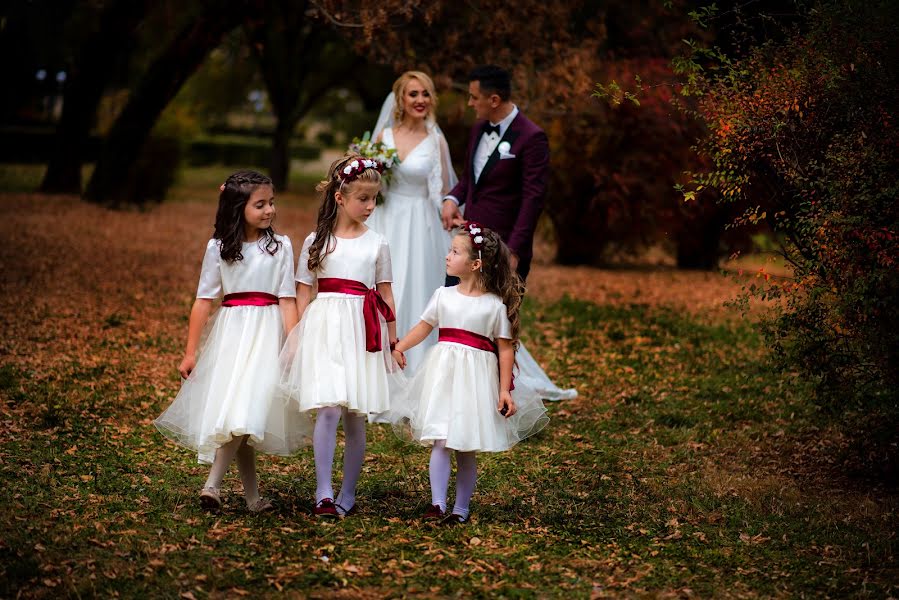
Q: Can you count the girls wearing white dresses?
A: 3